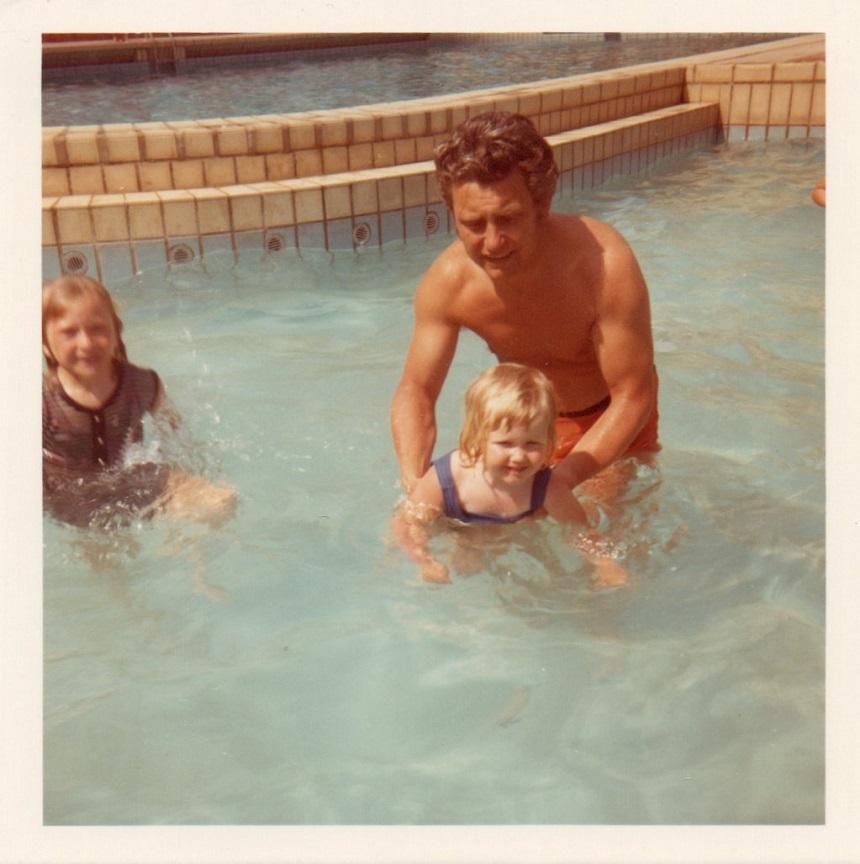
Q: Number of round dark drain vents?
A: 5